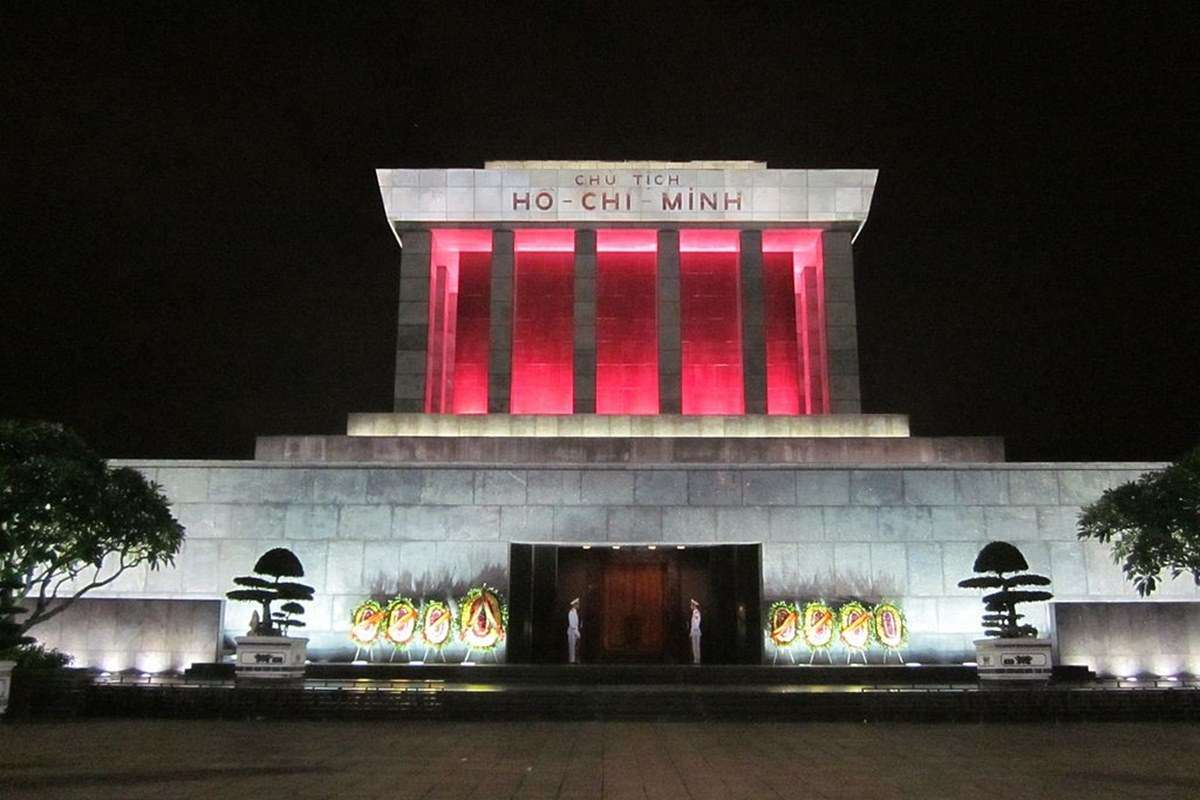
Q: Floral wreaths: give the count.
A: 8